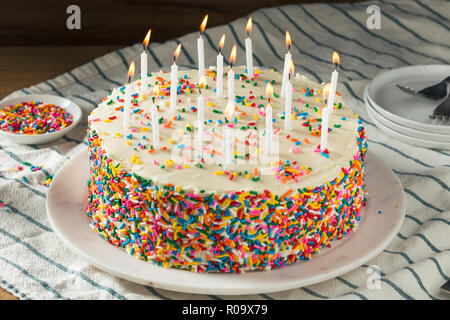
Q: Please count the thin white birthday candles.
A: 15